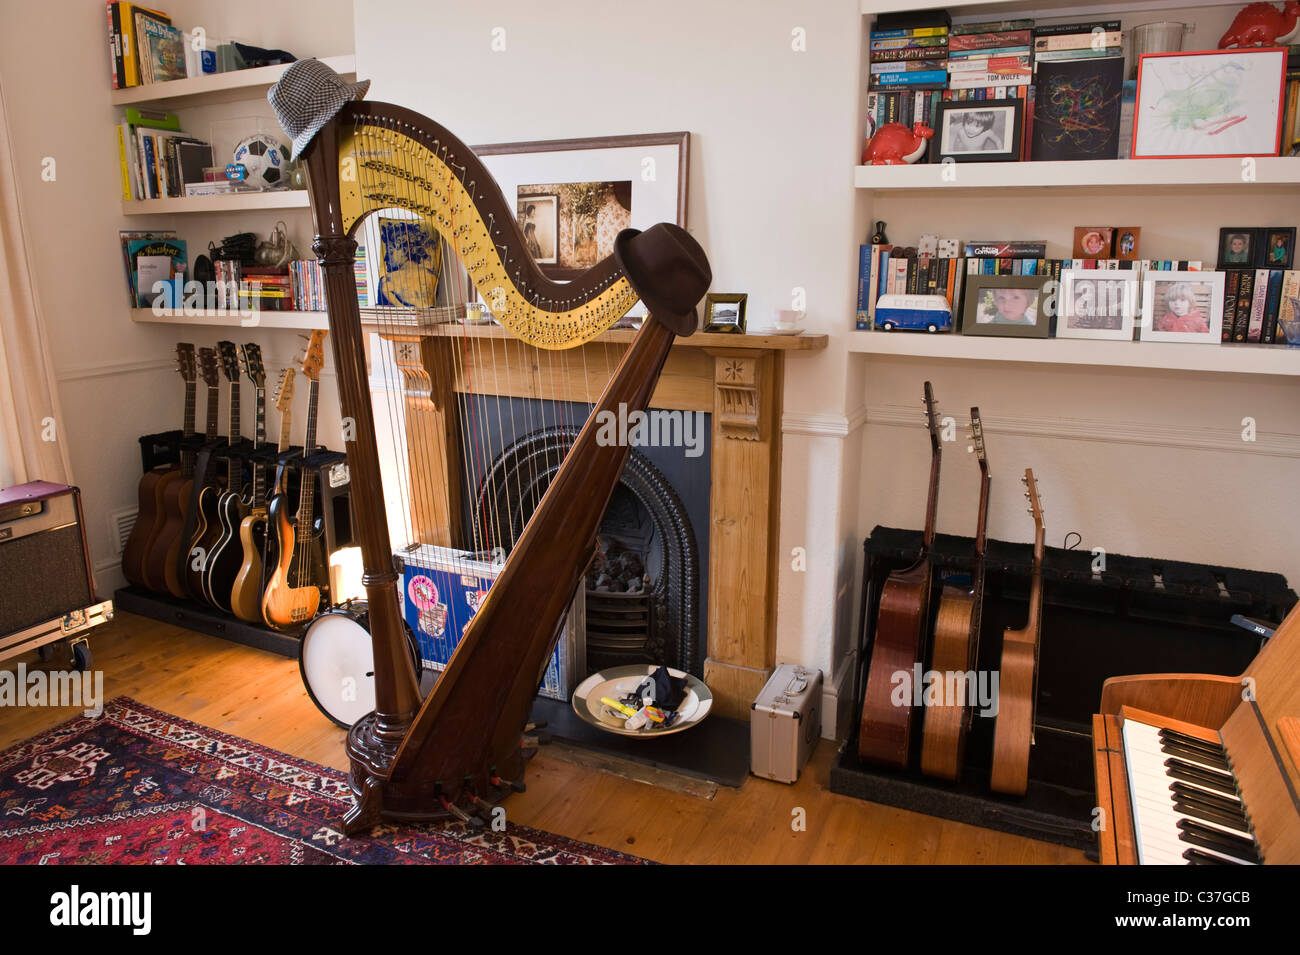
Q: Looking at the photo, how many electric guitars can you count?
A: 4